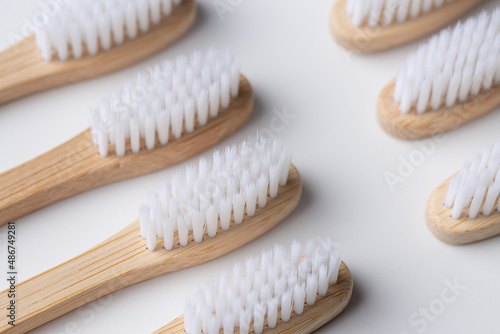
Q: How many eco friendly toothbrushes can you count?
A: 7